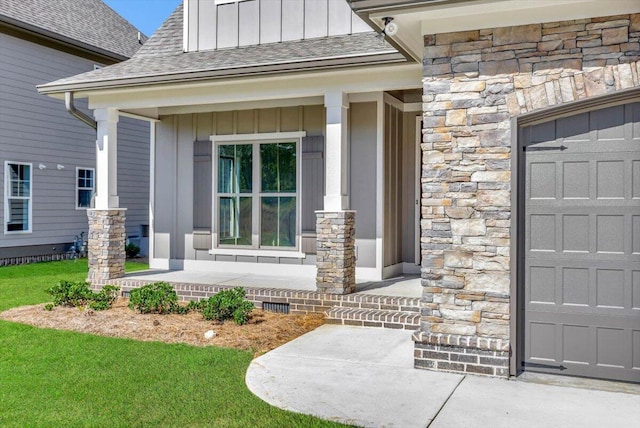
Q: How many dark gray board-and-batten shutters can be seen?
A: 2